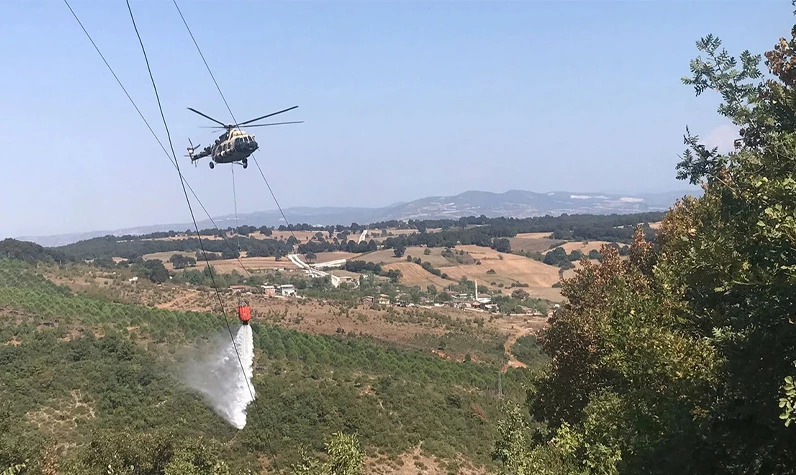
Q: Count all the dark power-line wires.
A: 3